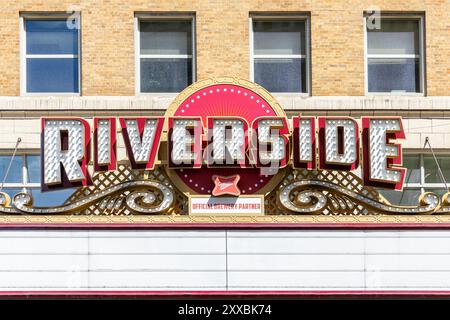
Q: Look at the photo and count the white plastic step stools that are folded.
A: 0